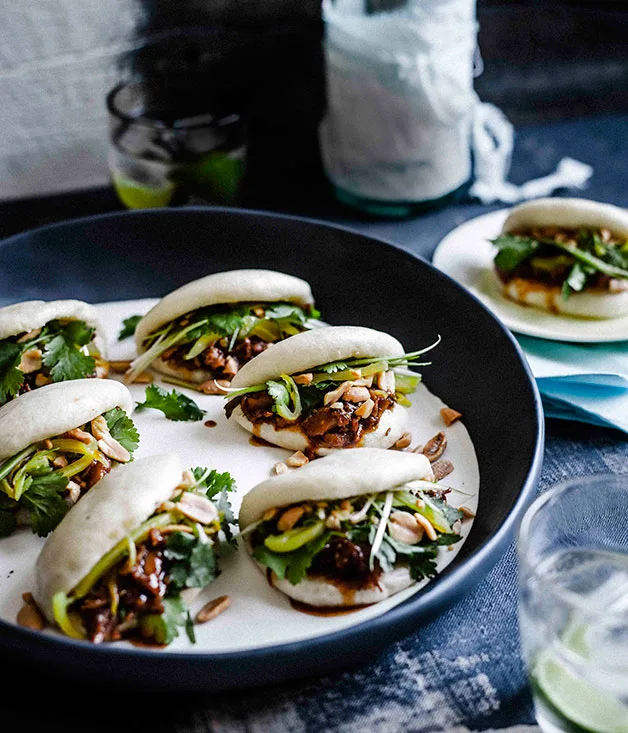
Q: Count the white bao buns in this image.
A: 7